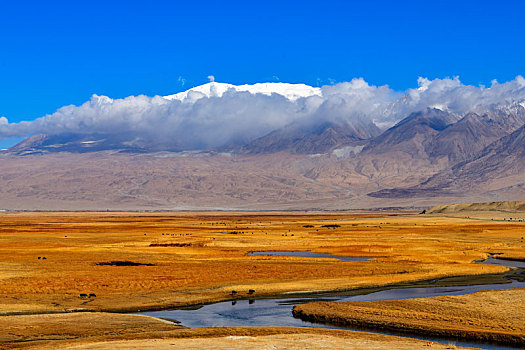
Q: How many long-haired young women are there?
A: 0